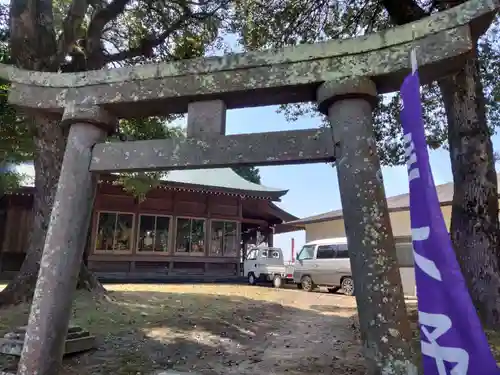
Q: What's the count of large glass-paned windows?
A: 4